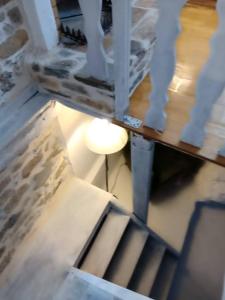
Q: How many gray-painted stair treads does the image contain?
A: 4